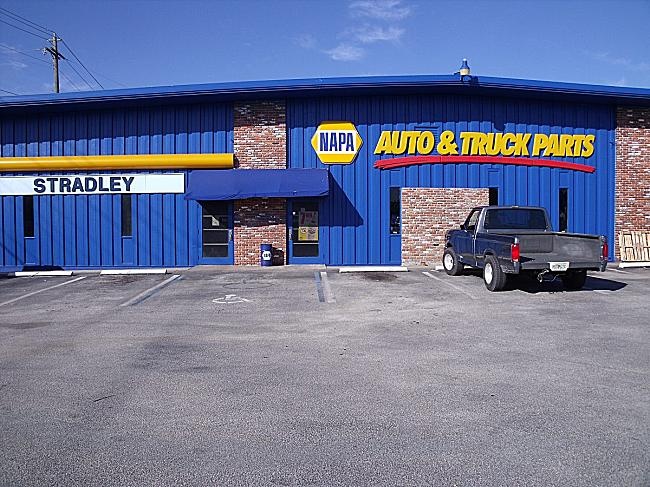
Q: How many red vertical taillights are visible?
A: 2